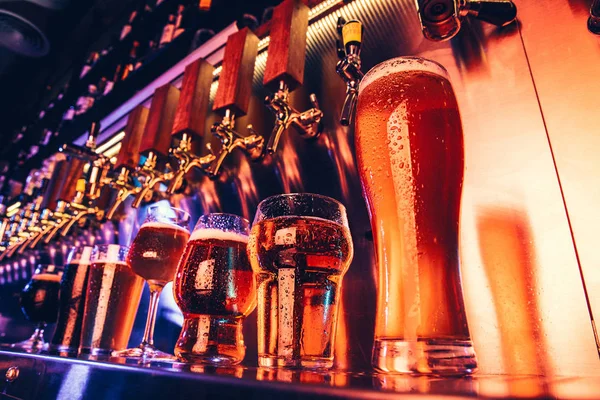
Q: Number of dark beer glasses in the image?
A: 2